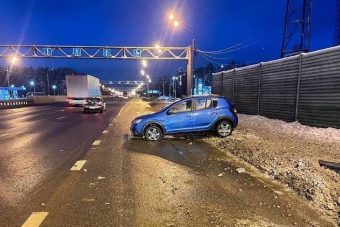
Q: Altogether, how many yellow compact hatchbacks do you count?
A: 0